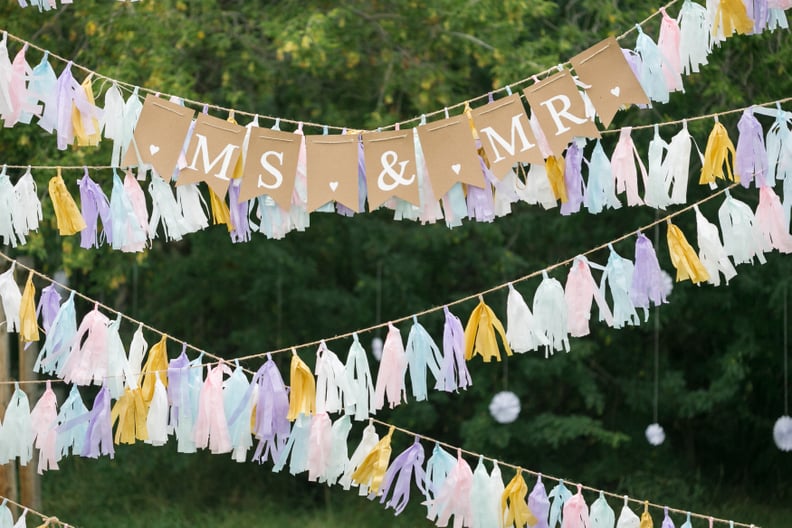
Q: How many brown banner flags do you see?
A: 9